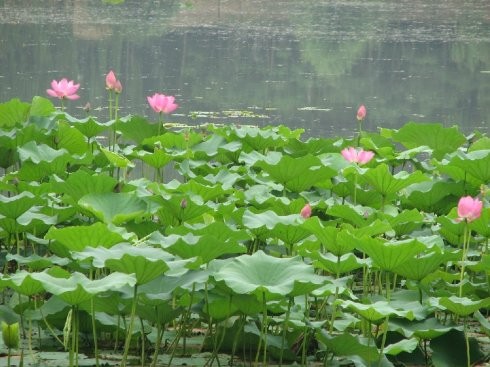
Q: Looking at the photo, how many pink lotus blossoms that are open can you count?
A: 4